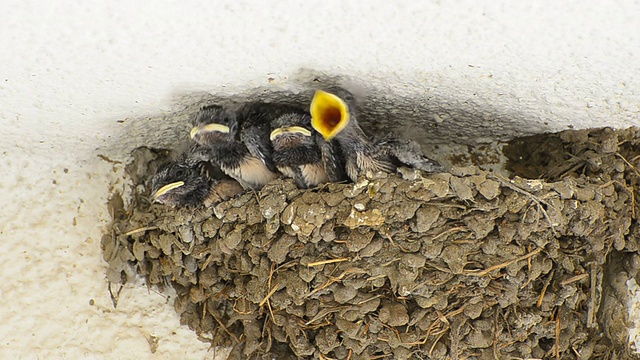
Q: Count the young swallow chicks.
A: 4